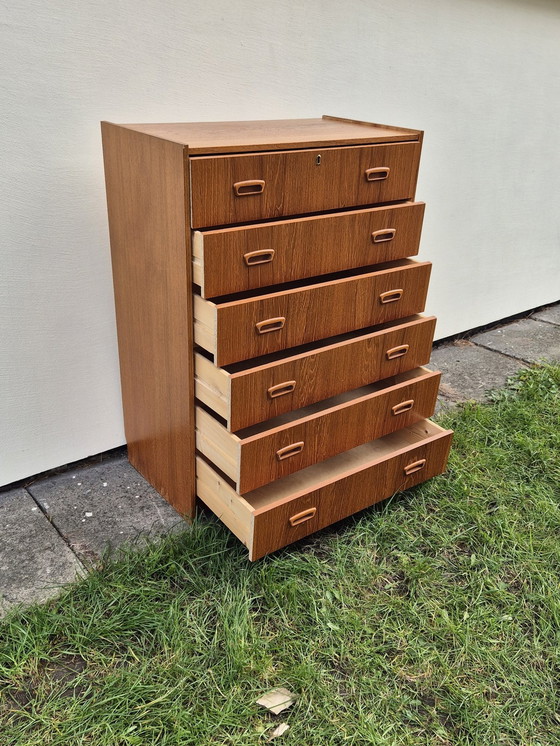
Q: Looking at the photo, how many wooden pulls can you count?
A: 12